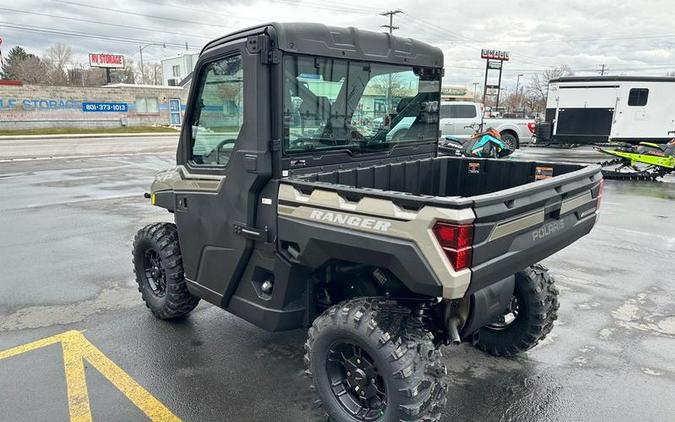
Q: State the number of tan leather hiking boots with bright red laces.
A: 0